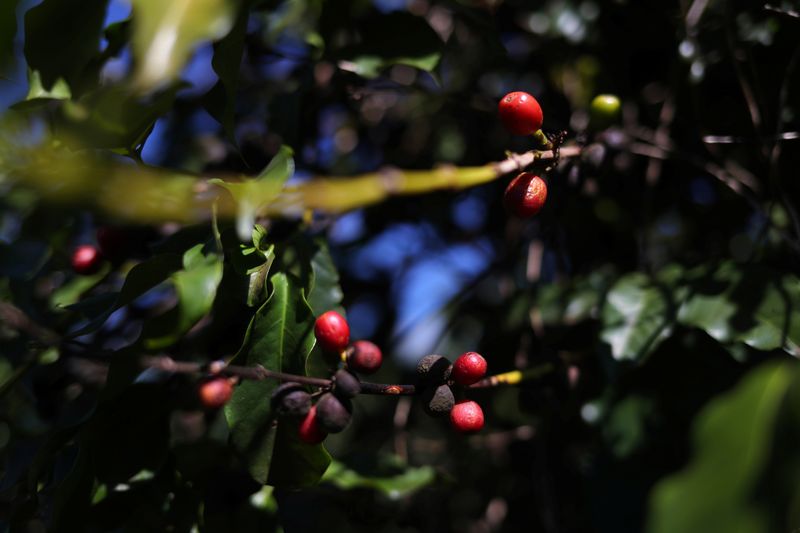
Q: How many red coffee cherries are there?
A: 9